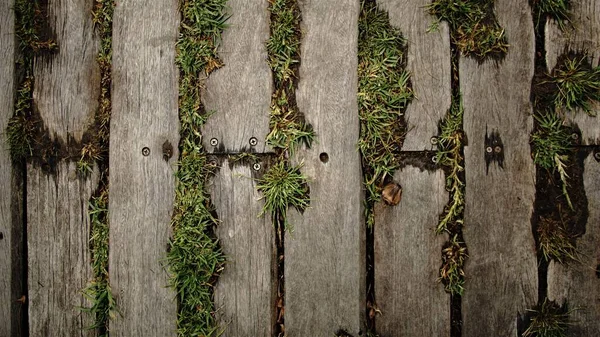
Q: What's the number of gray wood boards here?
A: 12